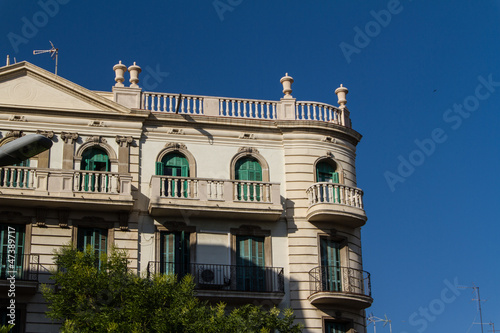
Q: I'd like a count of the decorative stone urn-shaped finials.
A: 4